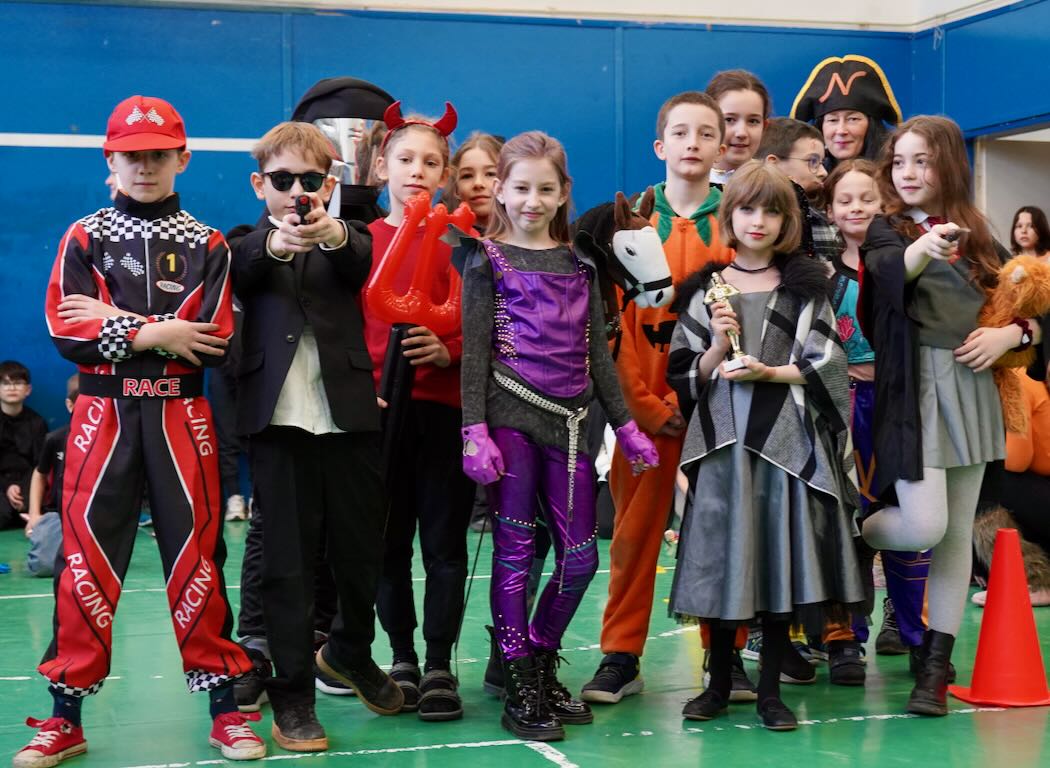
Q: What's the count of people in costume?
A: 13